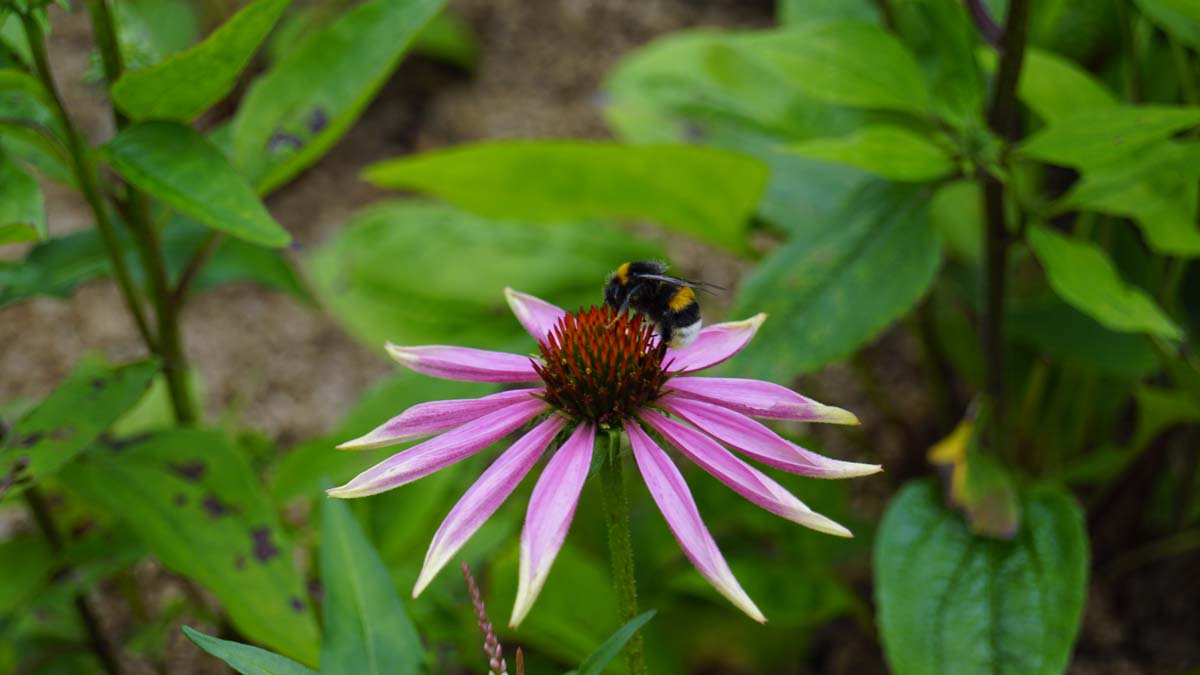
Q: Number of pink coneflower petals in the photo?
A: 11